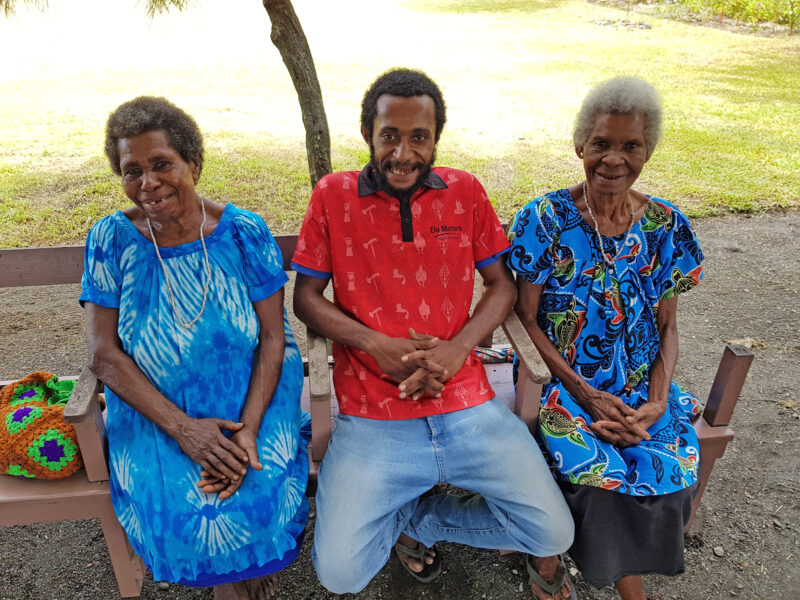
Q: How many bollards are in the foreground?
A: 0